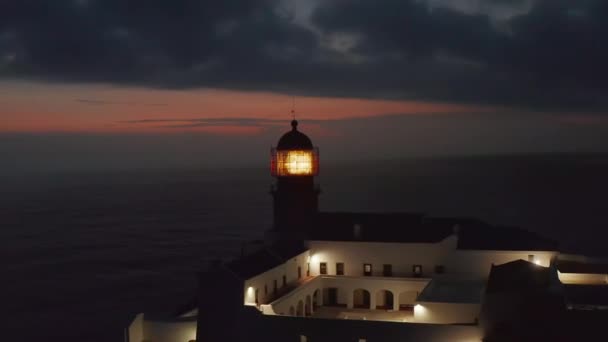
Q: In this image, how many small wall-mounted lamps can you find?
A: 4